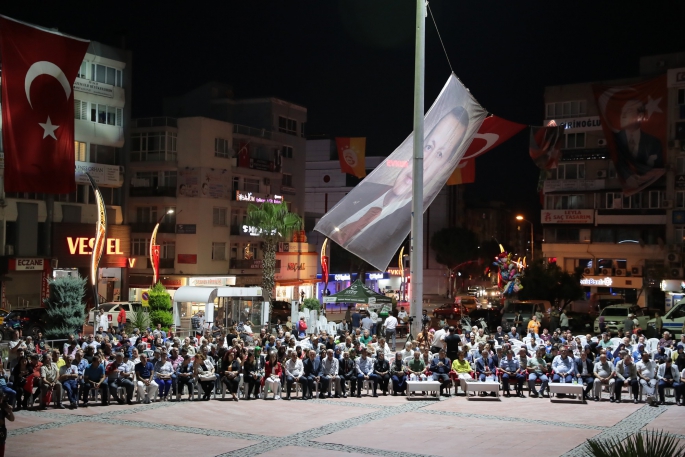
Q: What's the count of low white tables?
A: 3